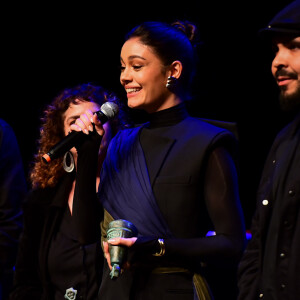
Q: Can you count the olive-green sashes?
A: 1